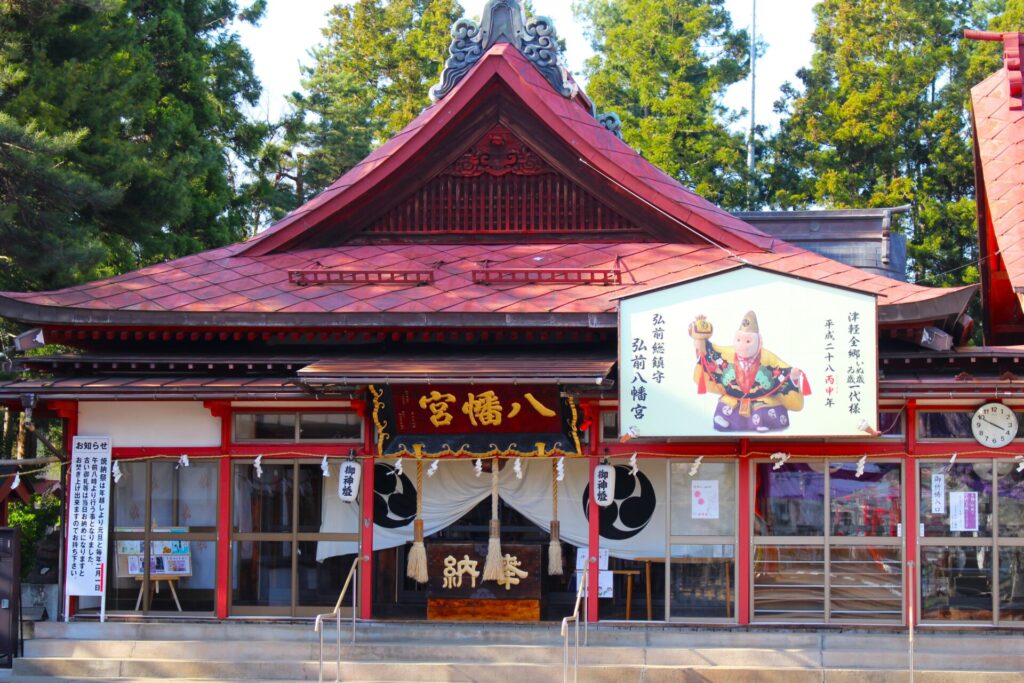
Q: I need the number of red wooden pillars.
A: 6